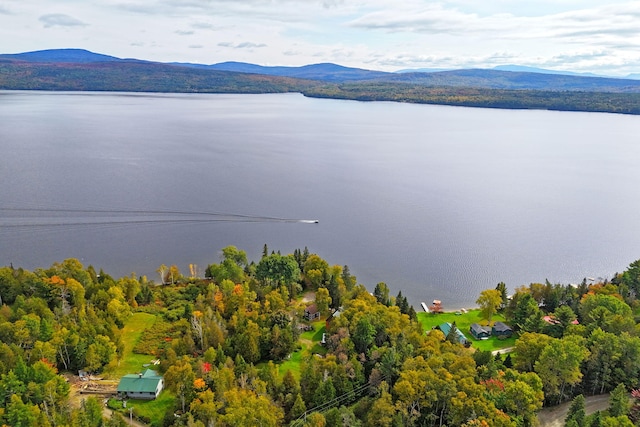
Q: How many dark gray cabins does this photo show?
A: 2